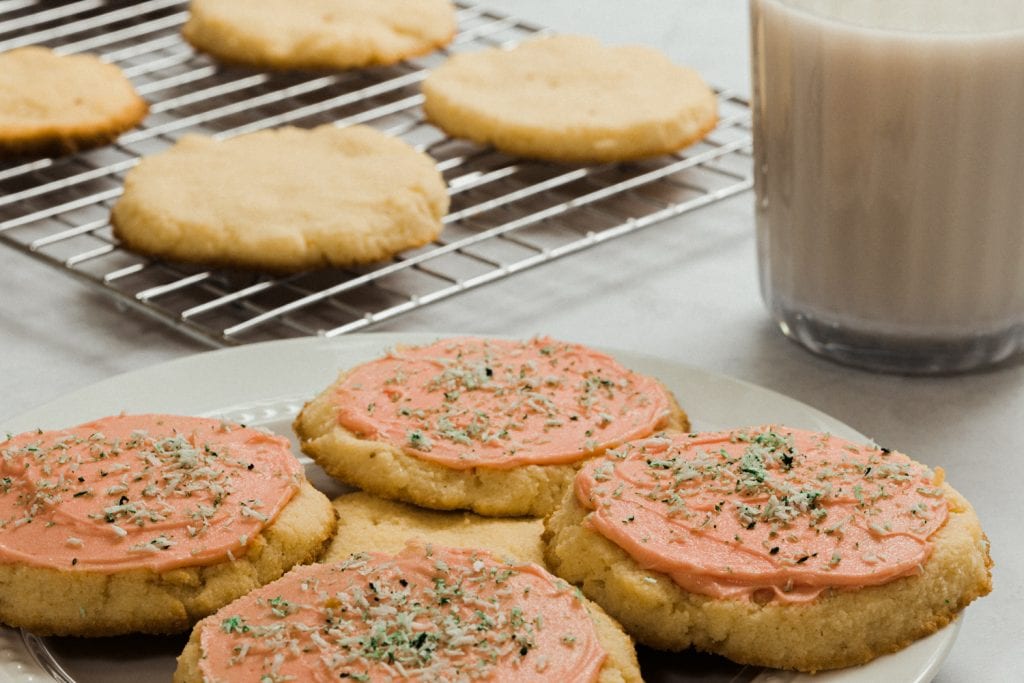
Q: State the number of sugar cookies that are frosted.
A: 4